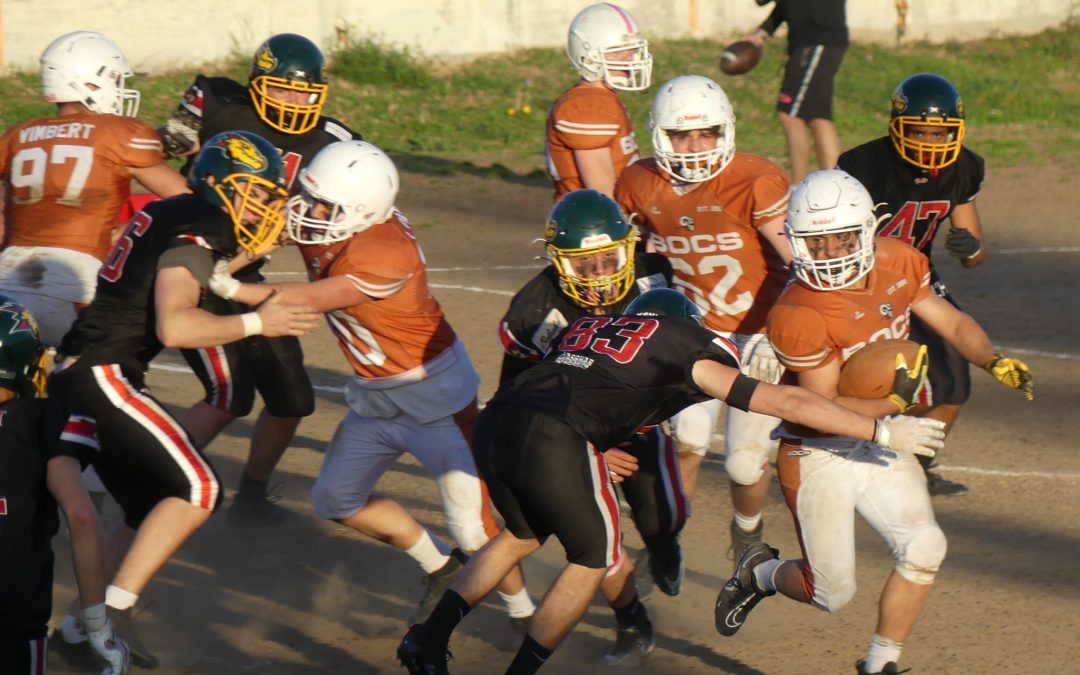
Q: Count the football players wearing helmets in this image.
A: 11